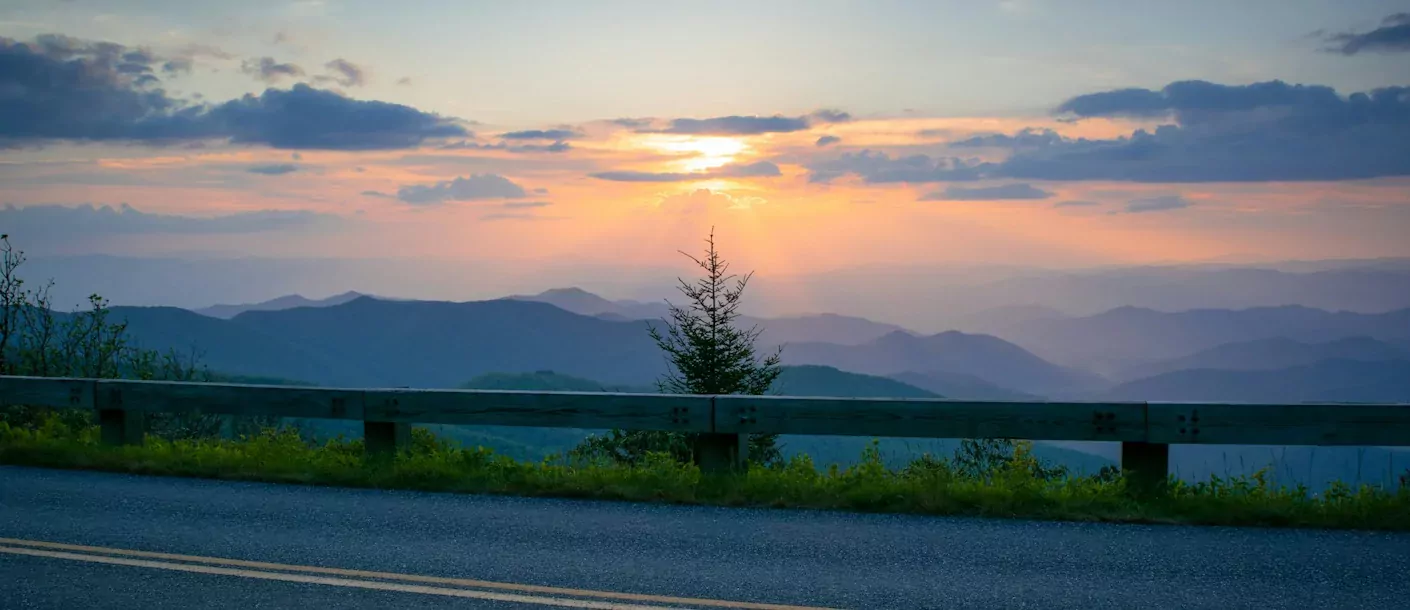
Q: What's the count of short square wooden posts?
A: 4